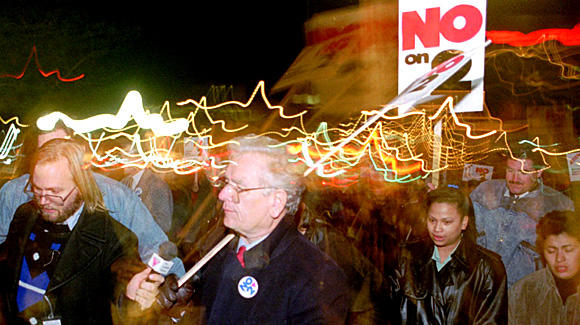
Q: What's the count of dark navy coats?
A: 1